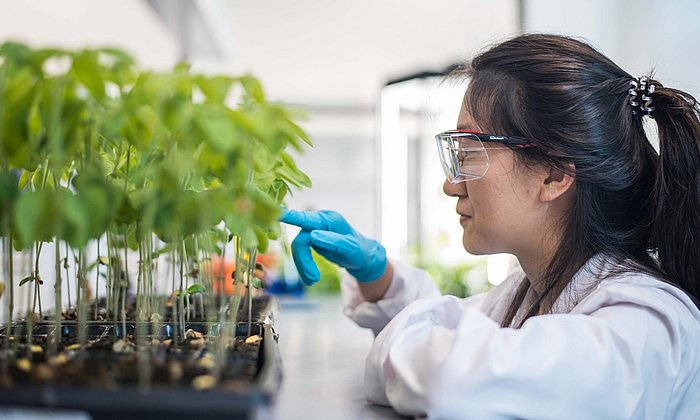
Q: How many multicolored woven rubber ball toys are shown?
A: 0